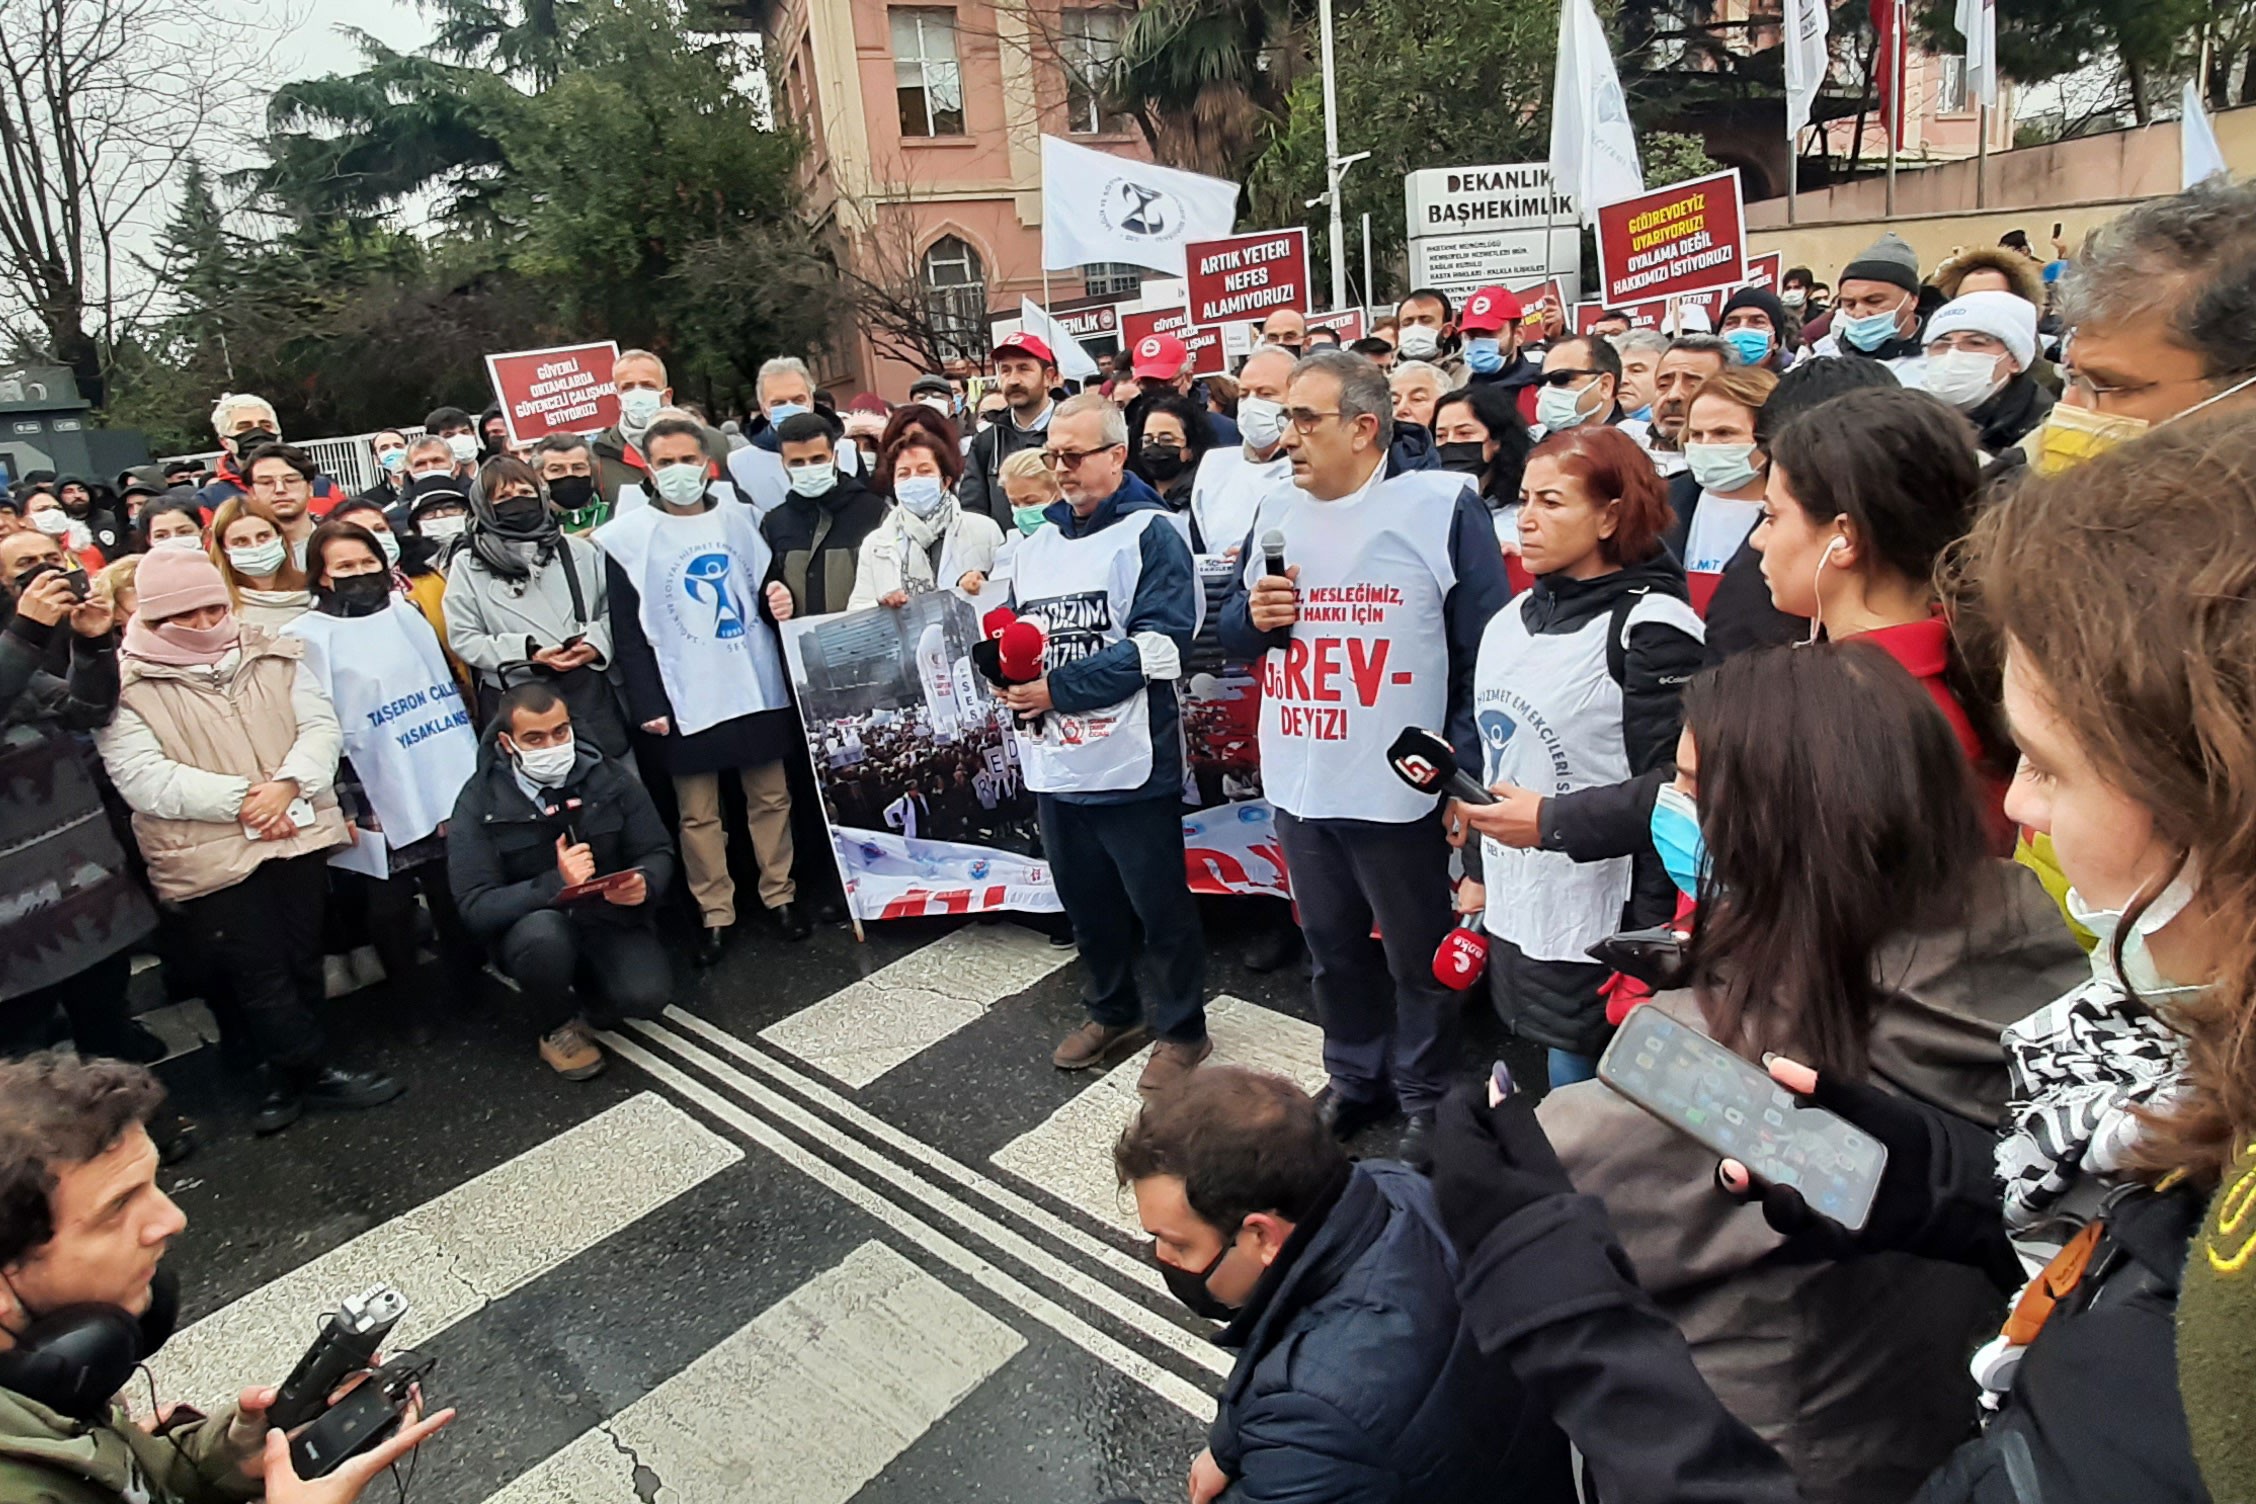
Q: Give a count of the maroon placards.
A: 9